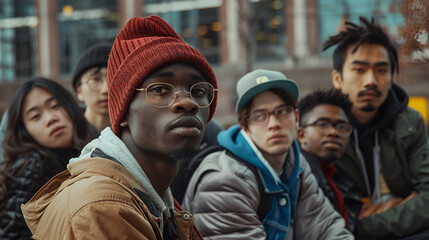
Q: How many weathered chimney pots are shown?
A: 0